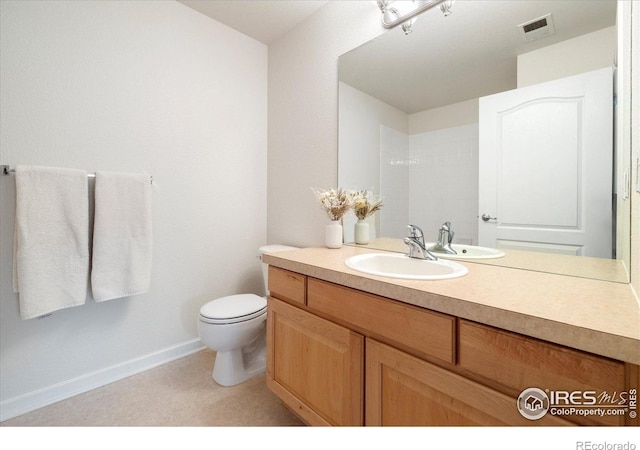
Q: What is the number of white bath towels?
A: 2